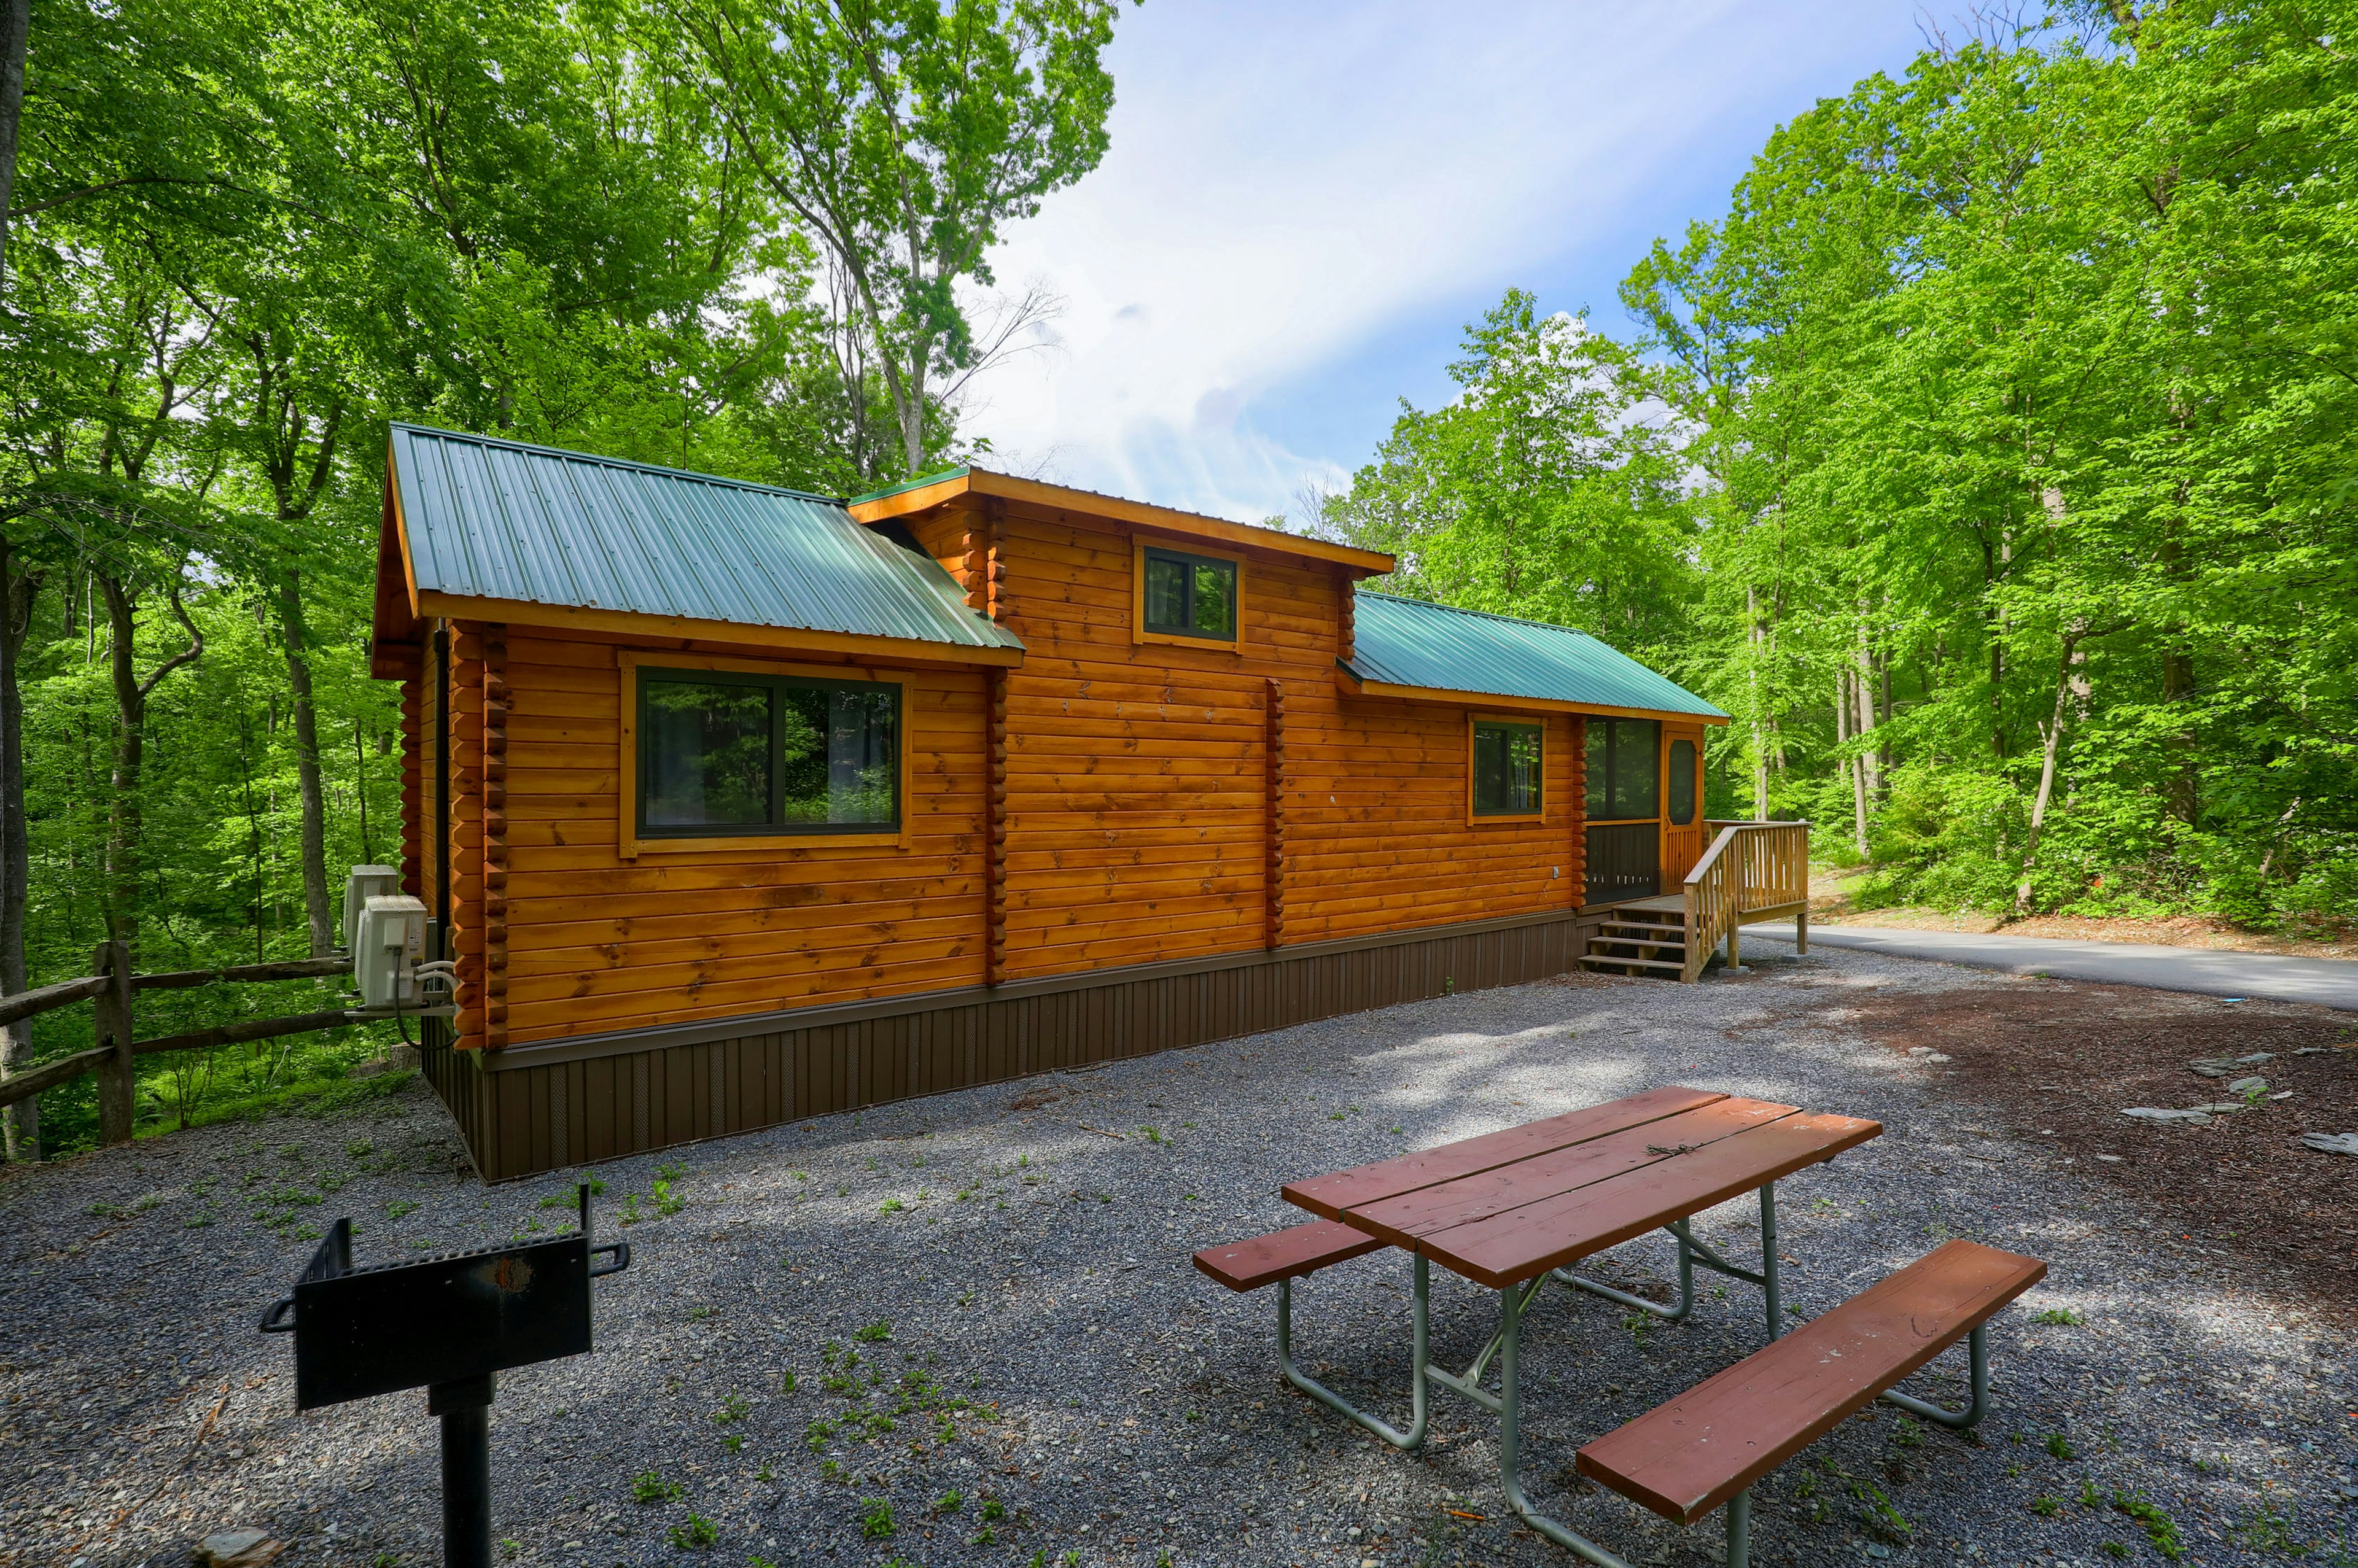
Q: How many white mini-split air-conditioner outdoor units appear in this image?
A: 2